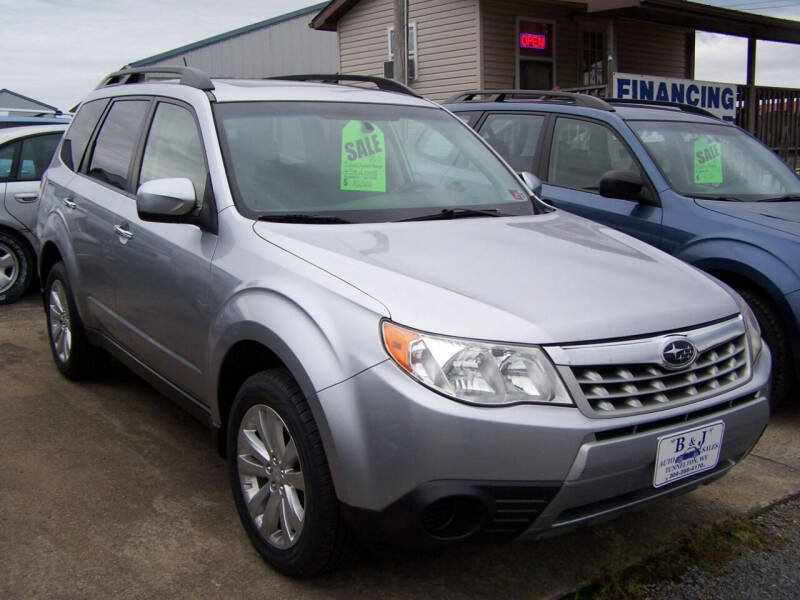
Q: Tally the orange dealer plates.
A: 0